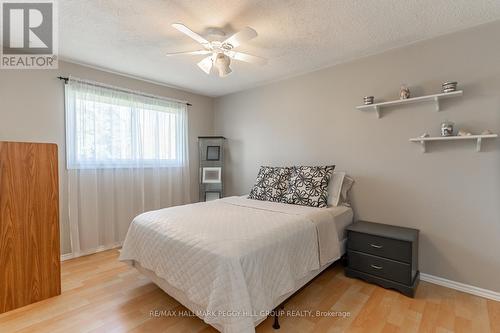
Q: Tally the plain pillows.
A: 2